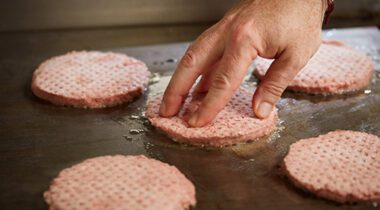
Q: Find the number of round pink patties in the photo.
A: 5